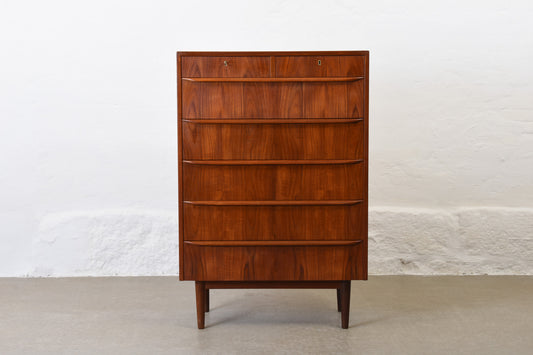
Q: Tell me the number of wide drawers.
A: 5